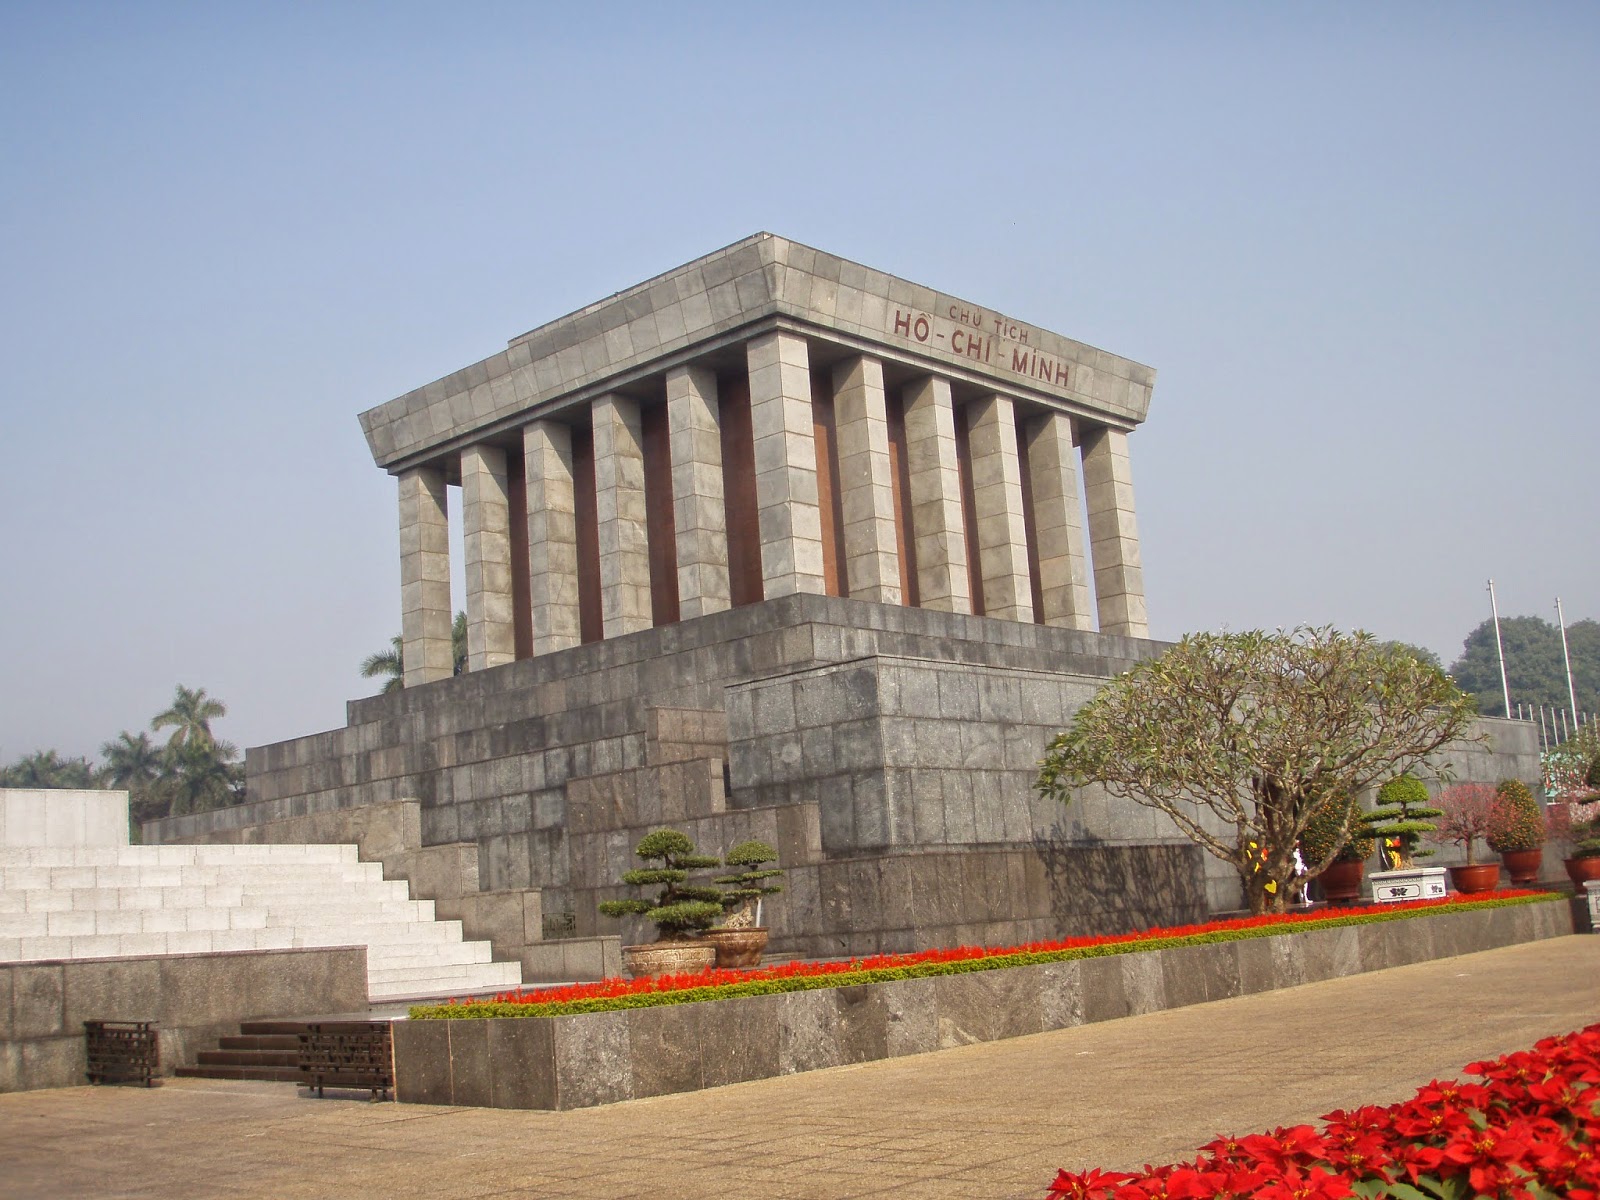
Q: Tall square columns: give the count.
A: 11